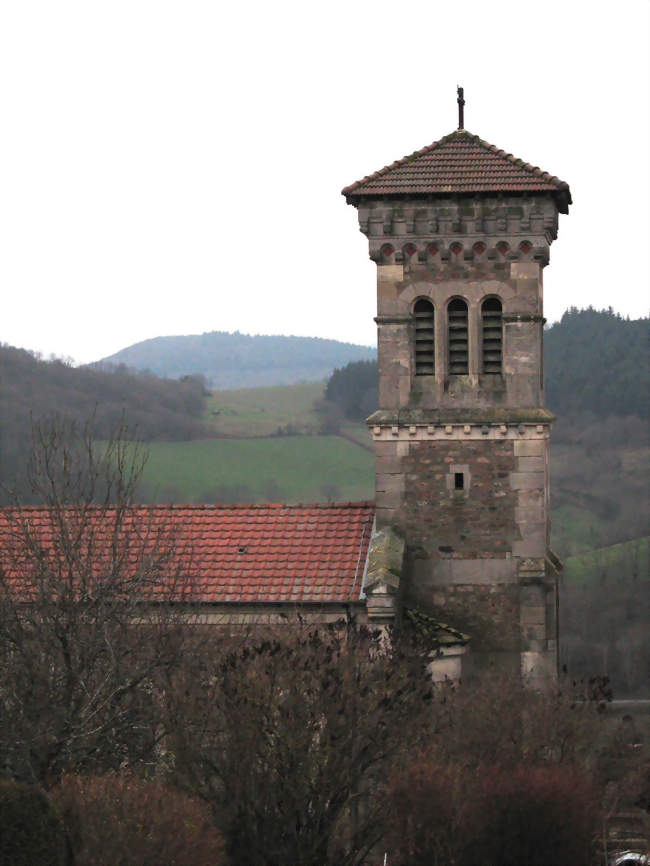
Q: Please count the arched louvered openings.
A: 3